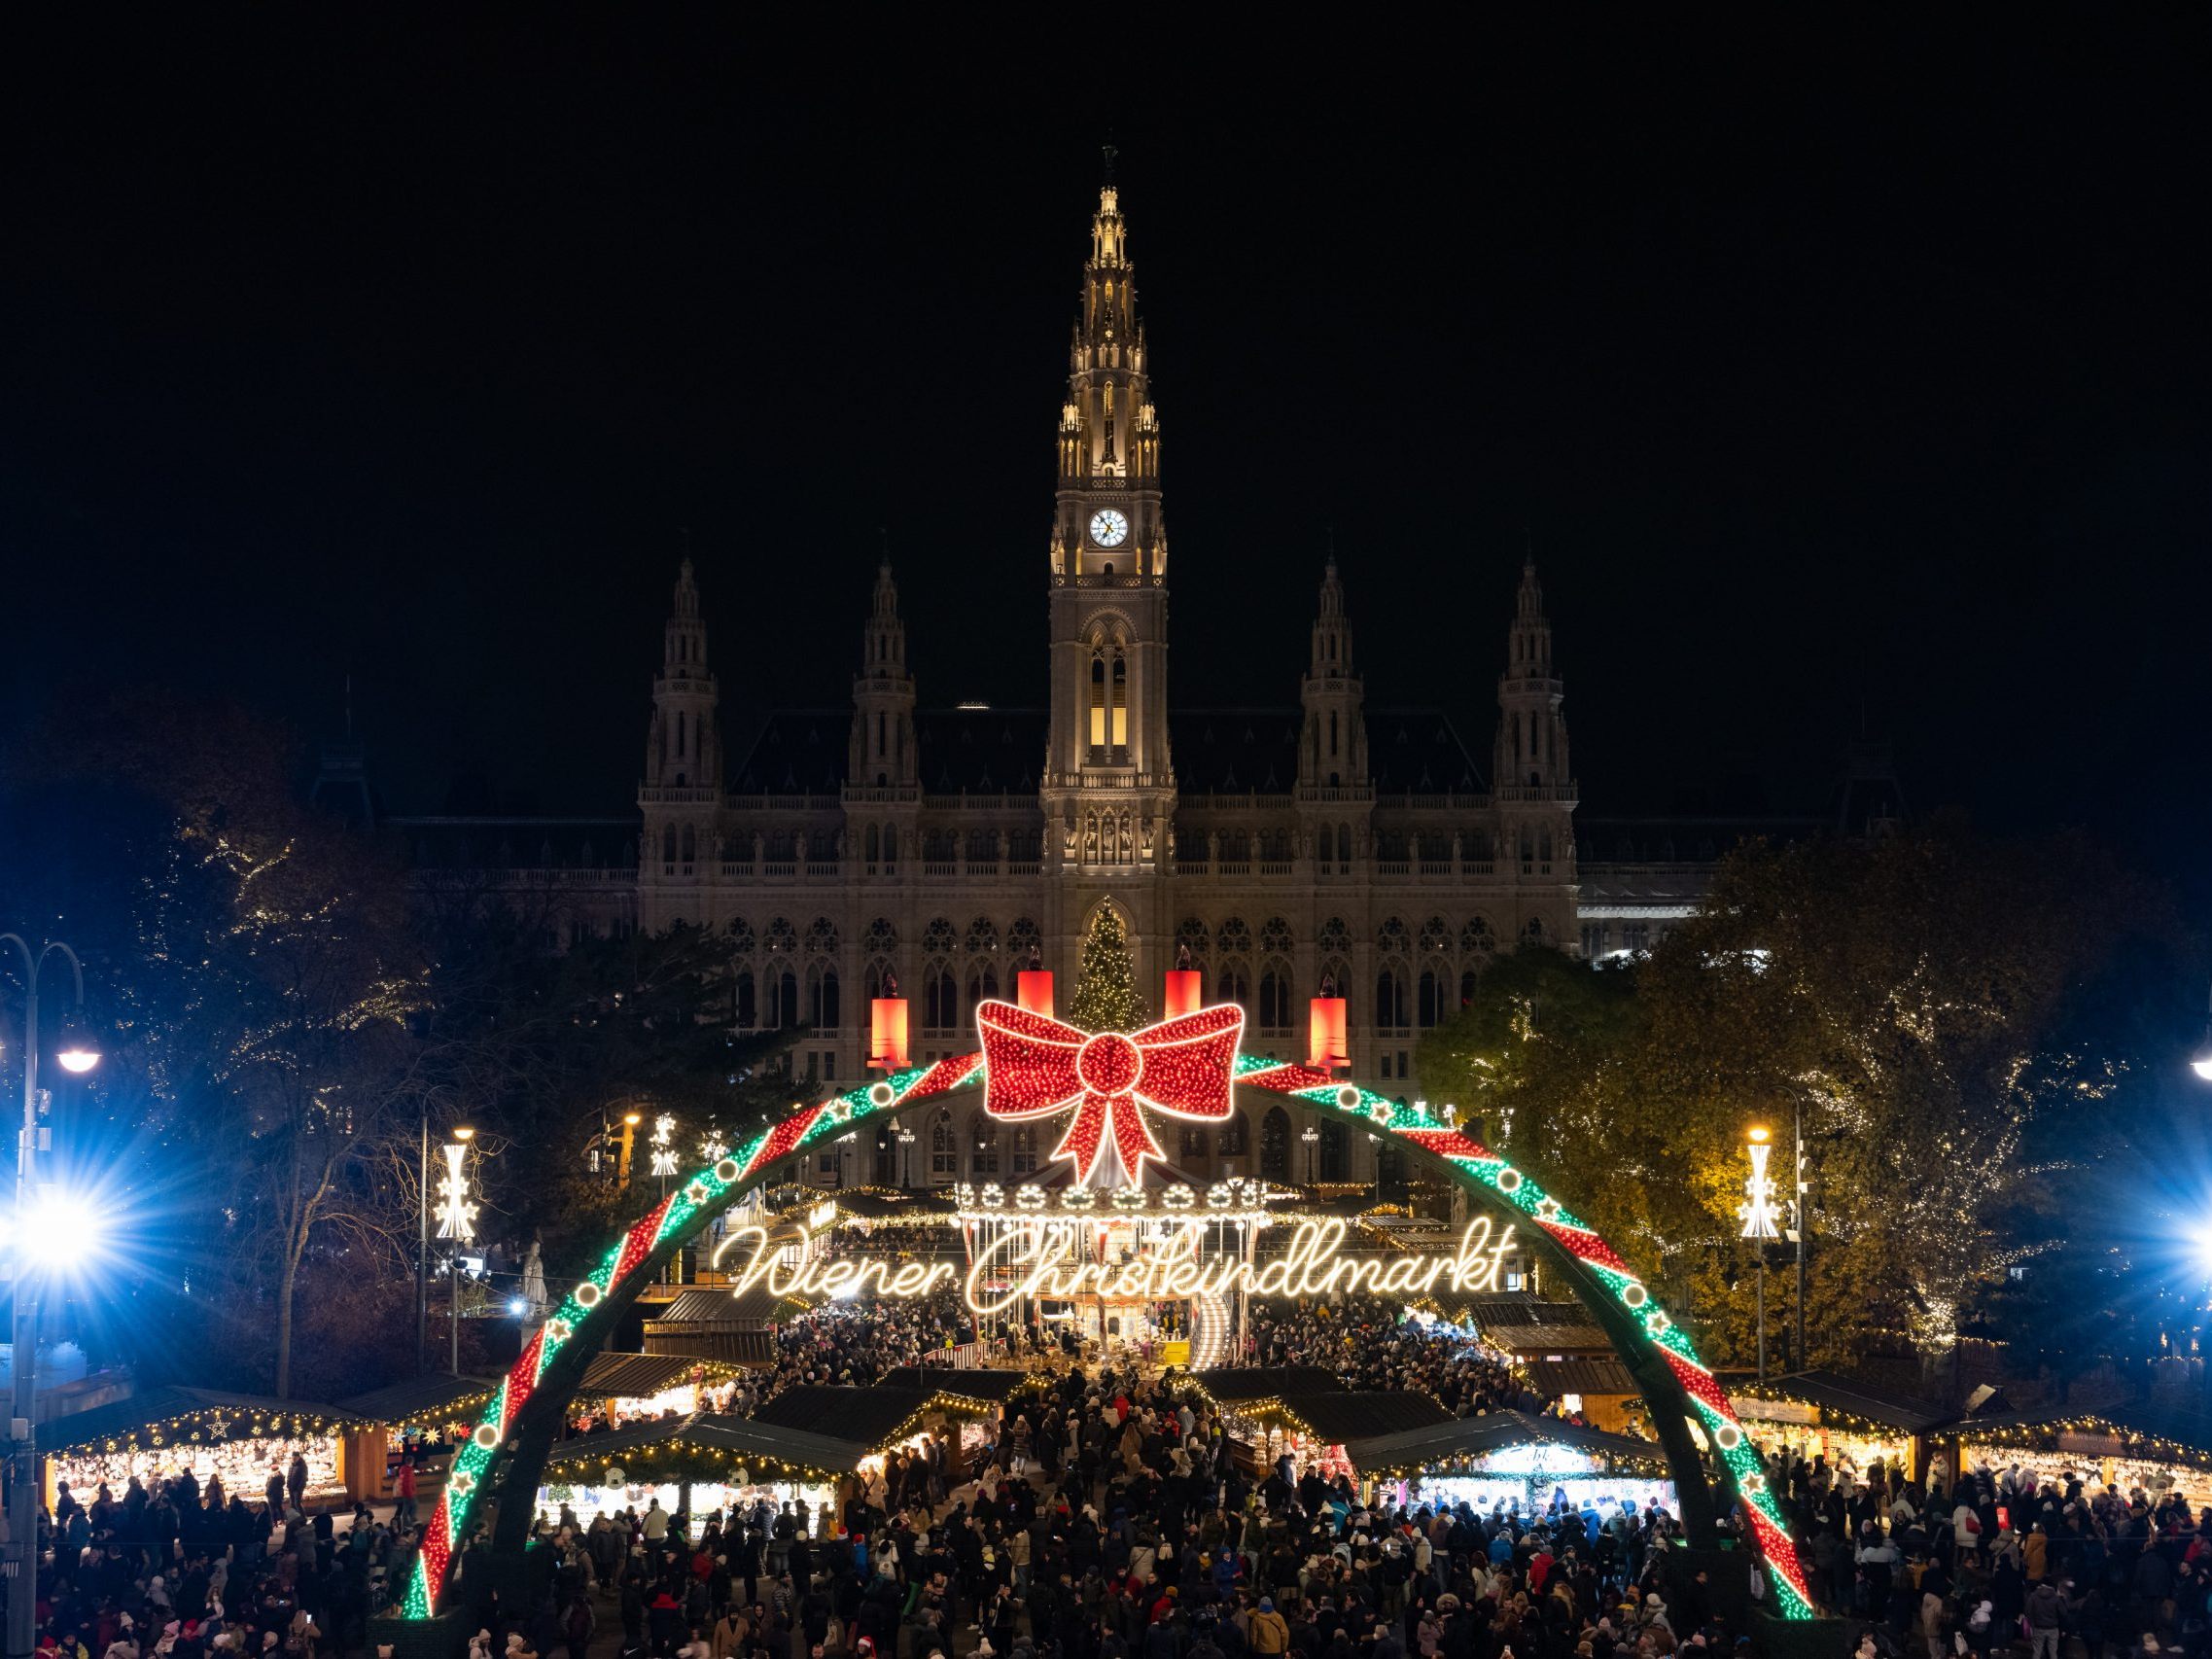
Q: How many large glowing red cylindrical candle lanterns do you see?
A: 4